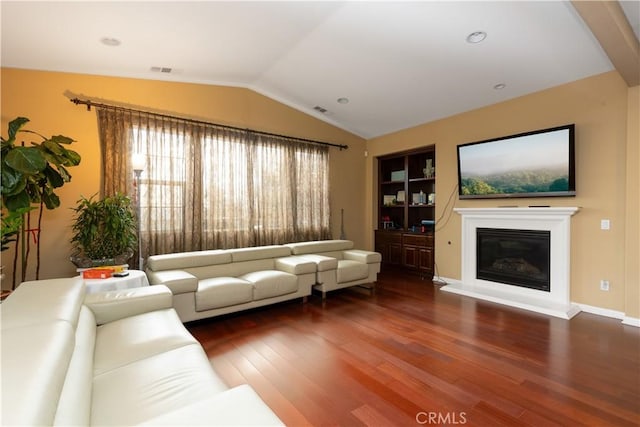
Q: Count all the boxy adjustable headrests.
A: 5